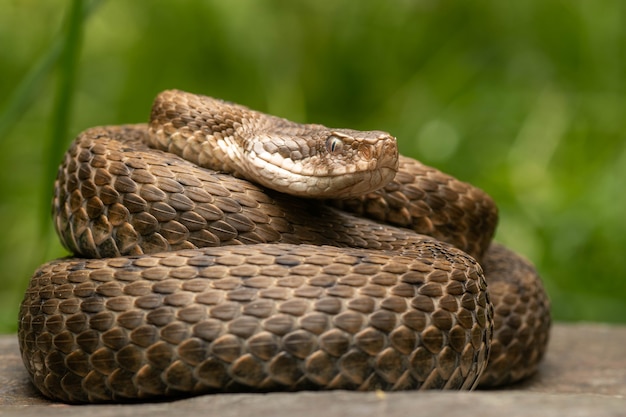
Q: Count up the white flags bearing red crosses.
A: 0